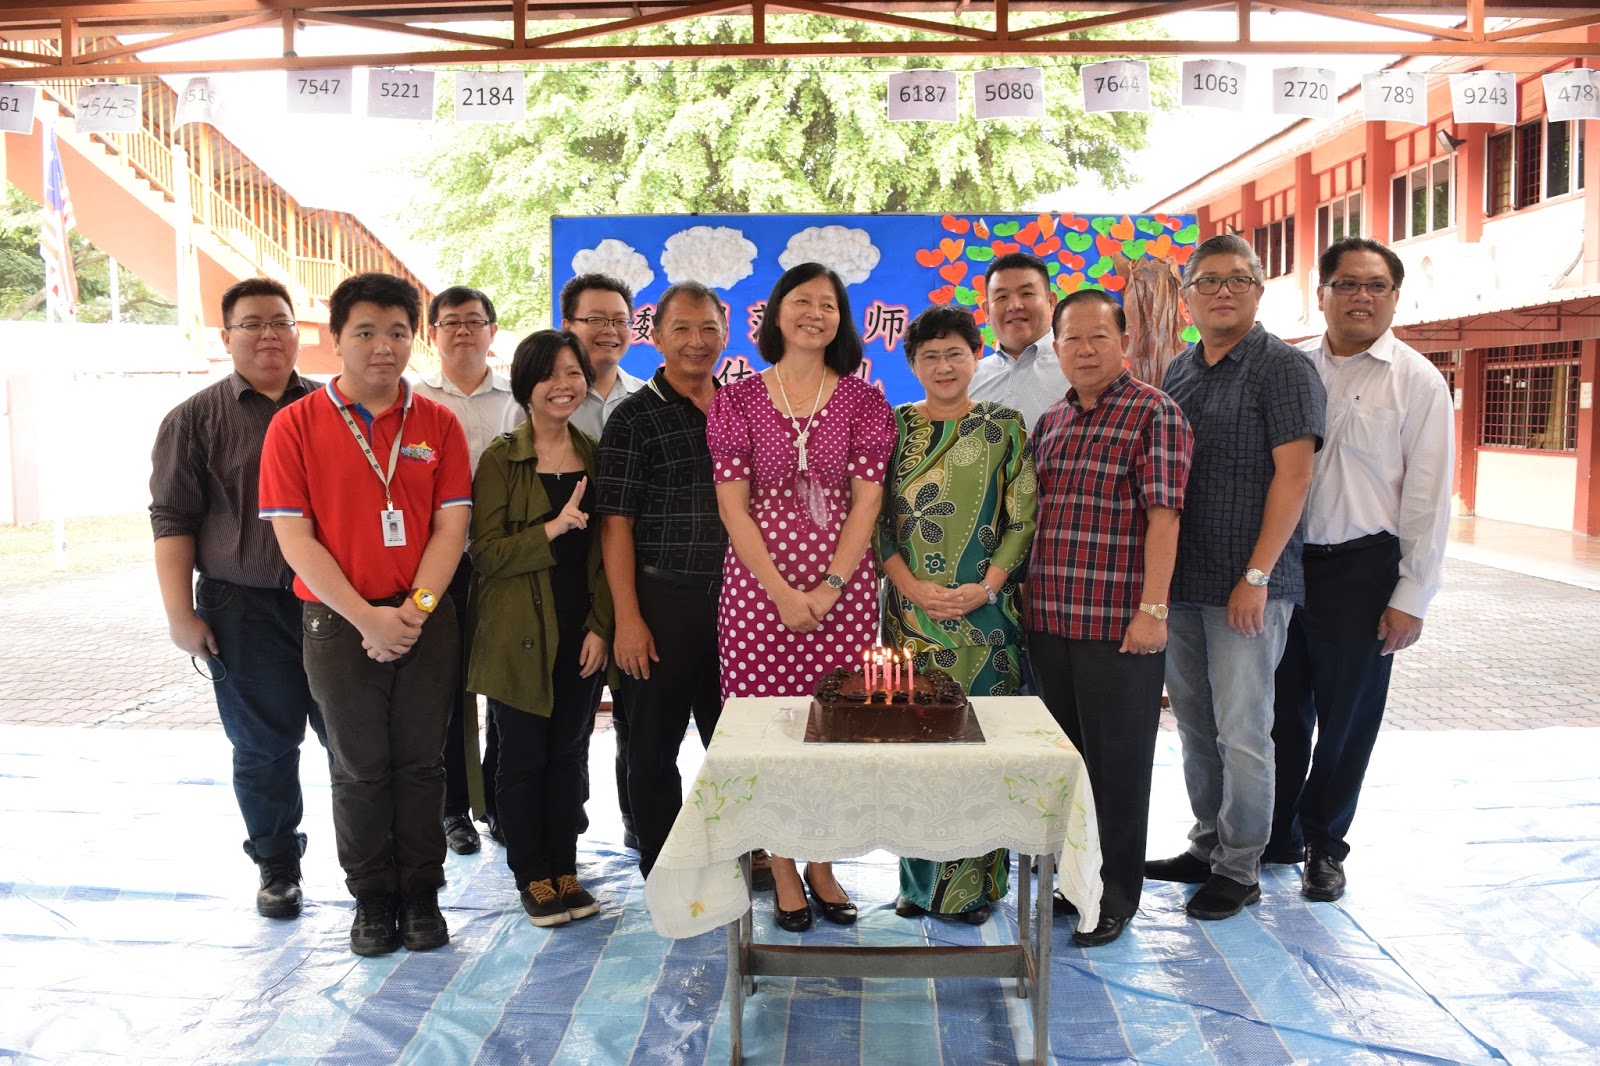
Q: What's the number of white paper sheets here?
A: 14